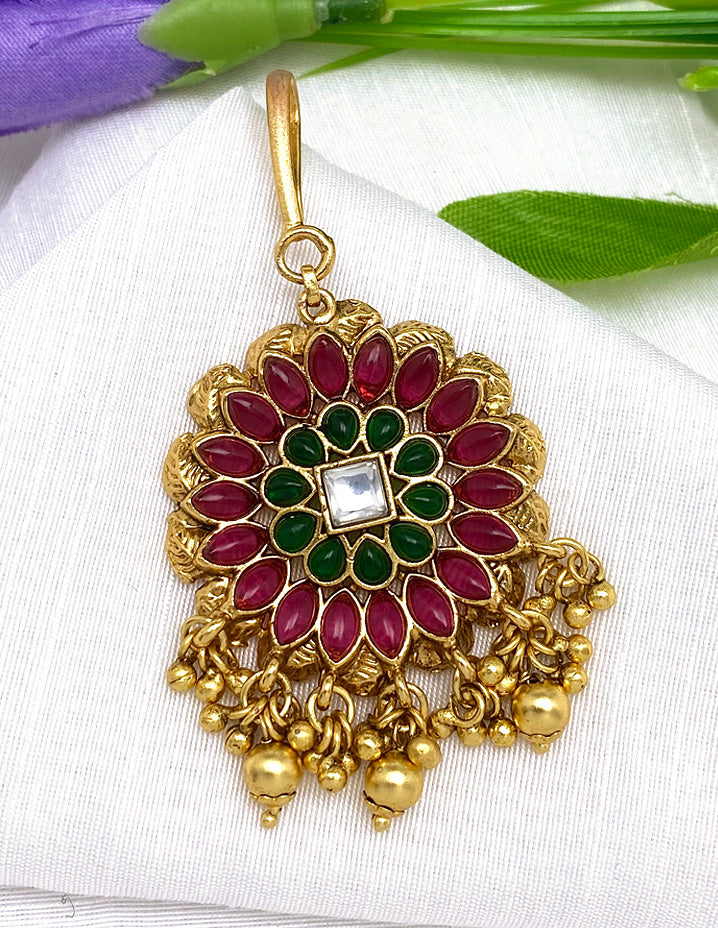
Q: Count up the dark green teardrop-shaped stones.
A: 10